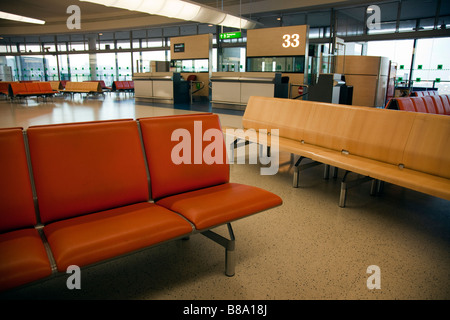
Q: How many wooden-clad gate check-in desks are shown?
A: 2